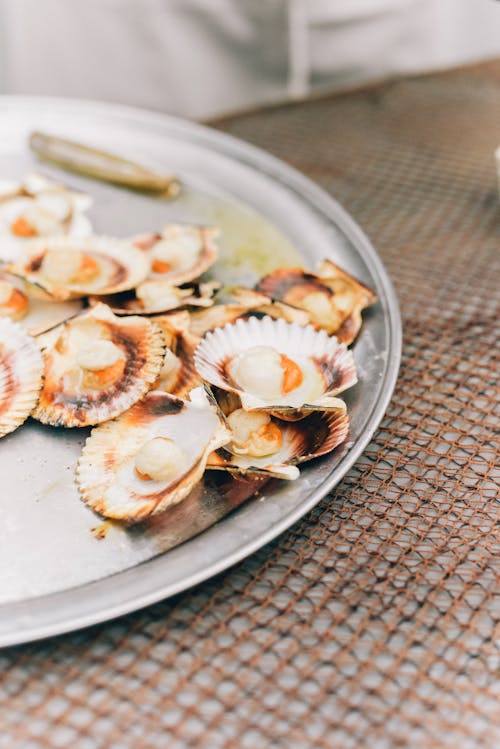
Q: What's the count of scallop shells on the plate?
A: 13